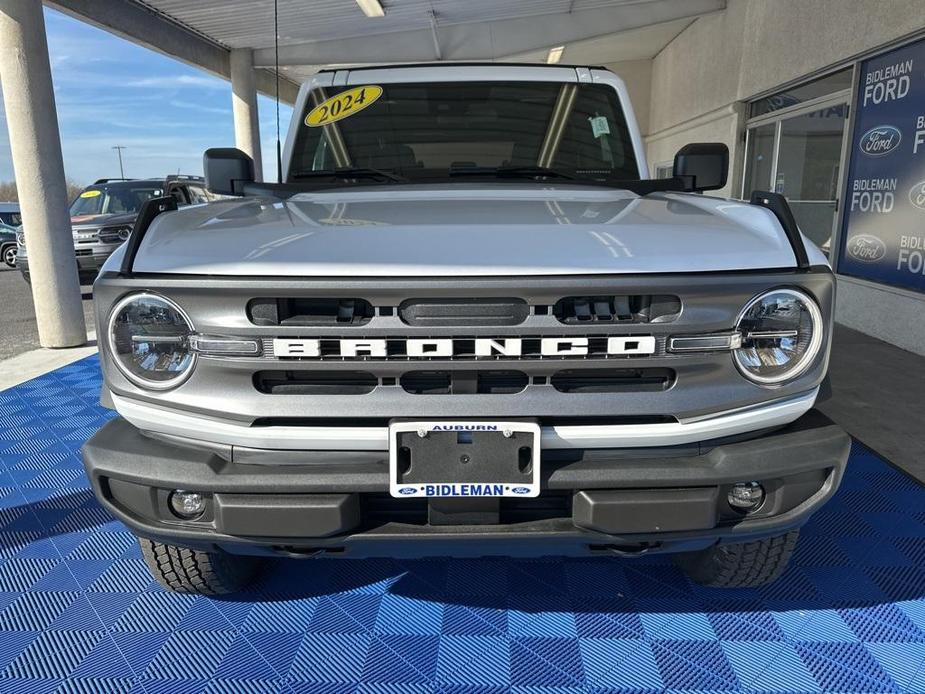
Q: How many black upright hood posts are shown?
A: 2